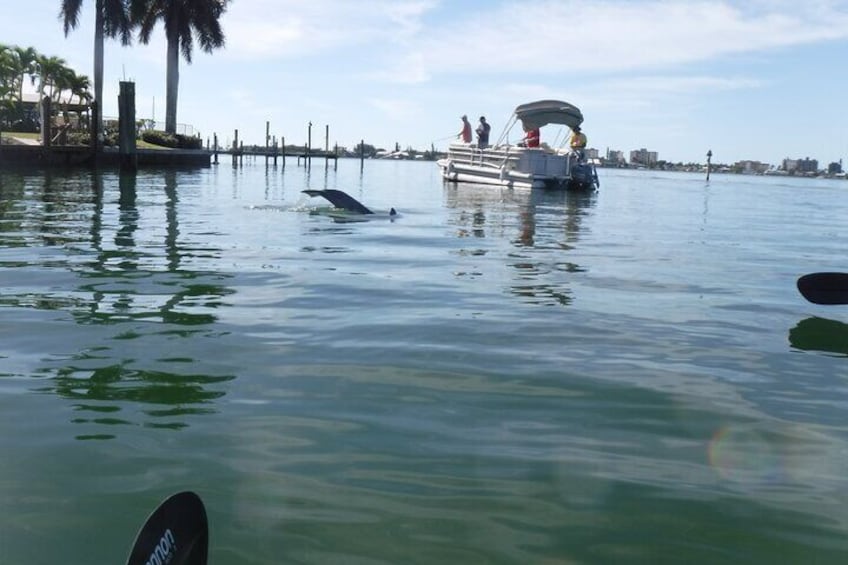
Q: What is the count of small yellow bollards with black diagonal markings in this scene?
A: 0